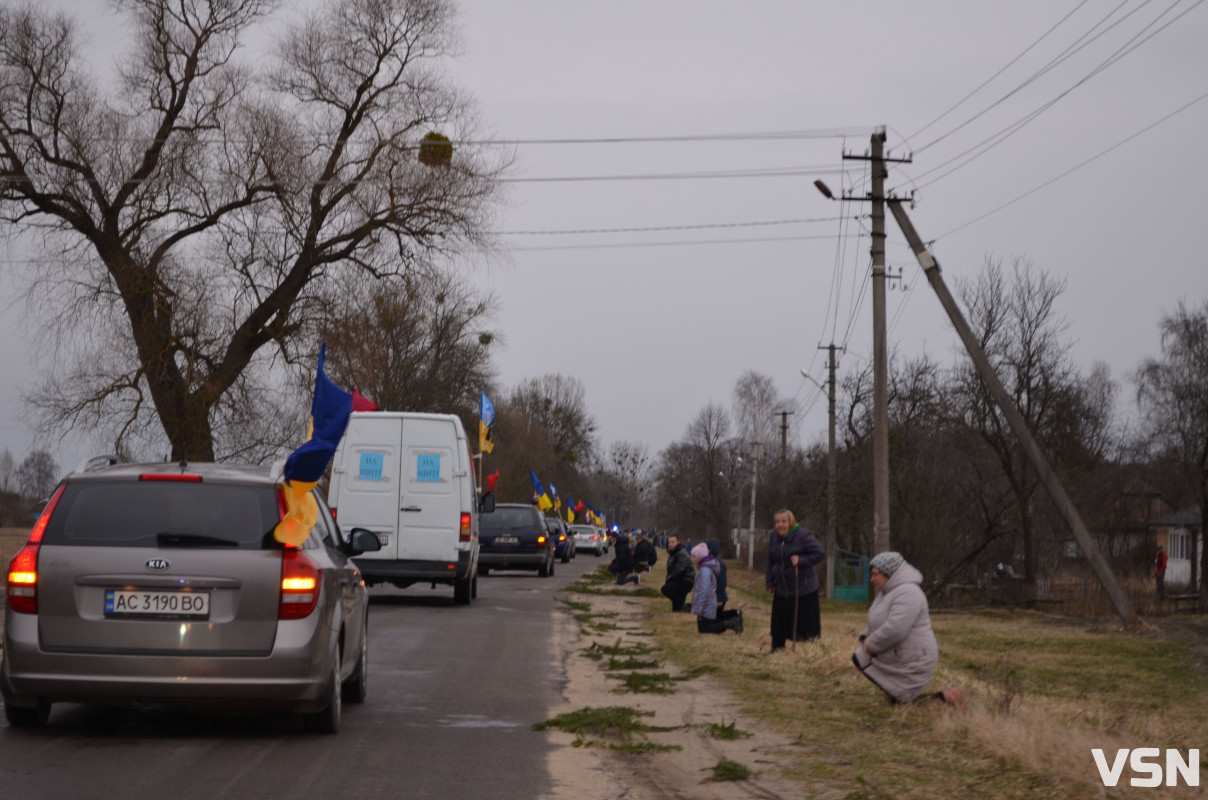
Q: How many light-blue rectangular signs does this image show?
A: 2